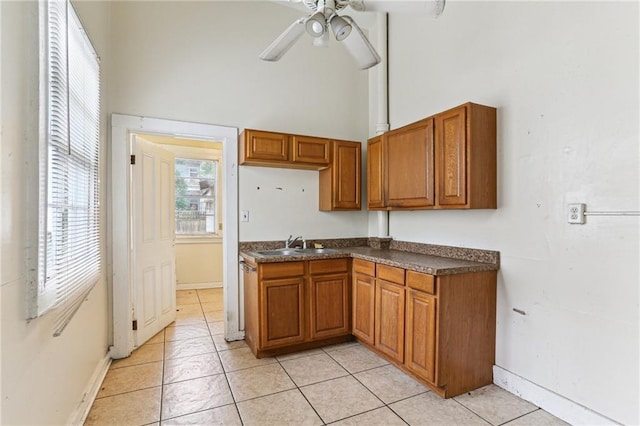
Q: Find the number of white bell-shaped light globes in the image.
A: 3